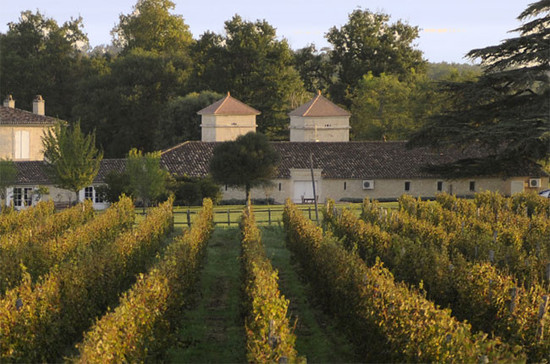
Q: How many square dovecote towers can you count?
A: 2